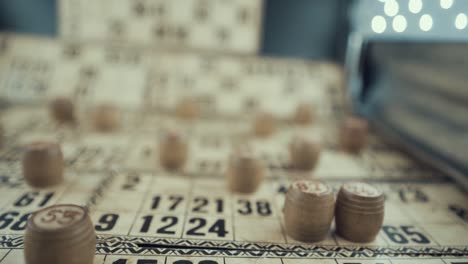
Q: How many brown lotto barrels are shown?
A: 13